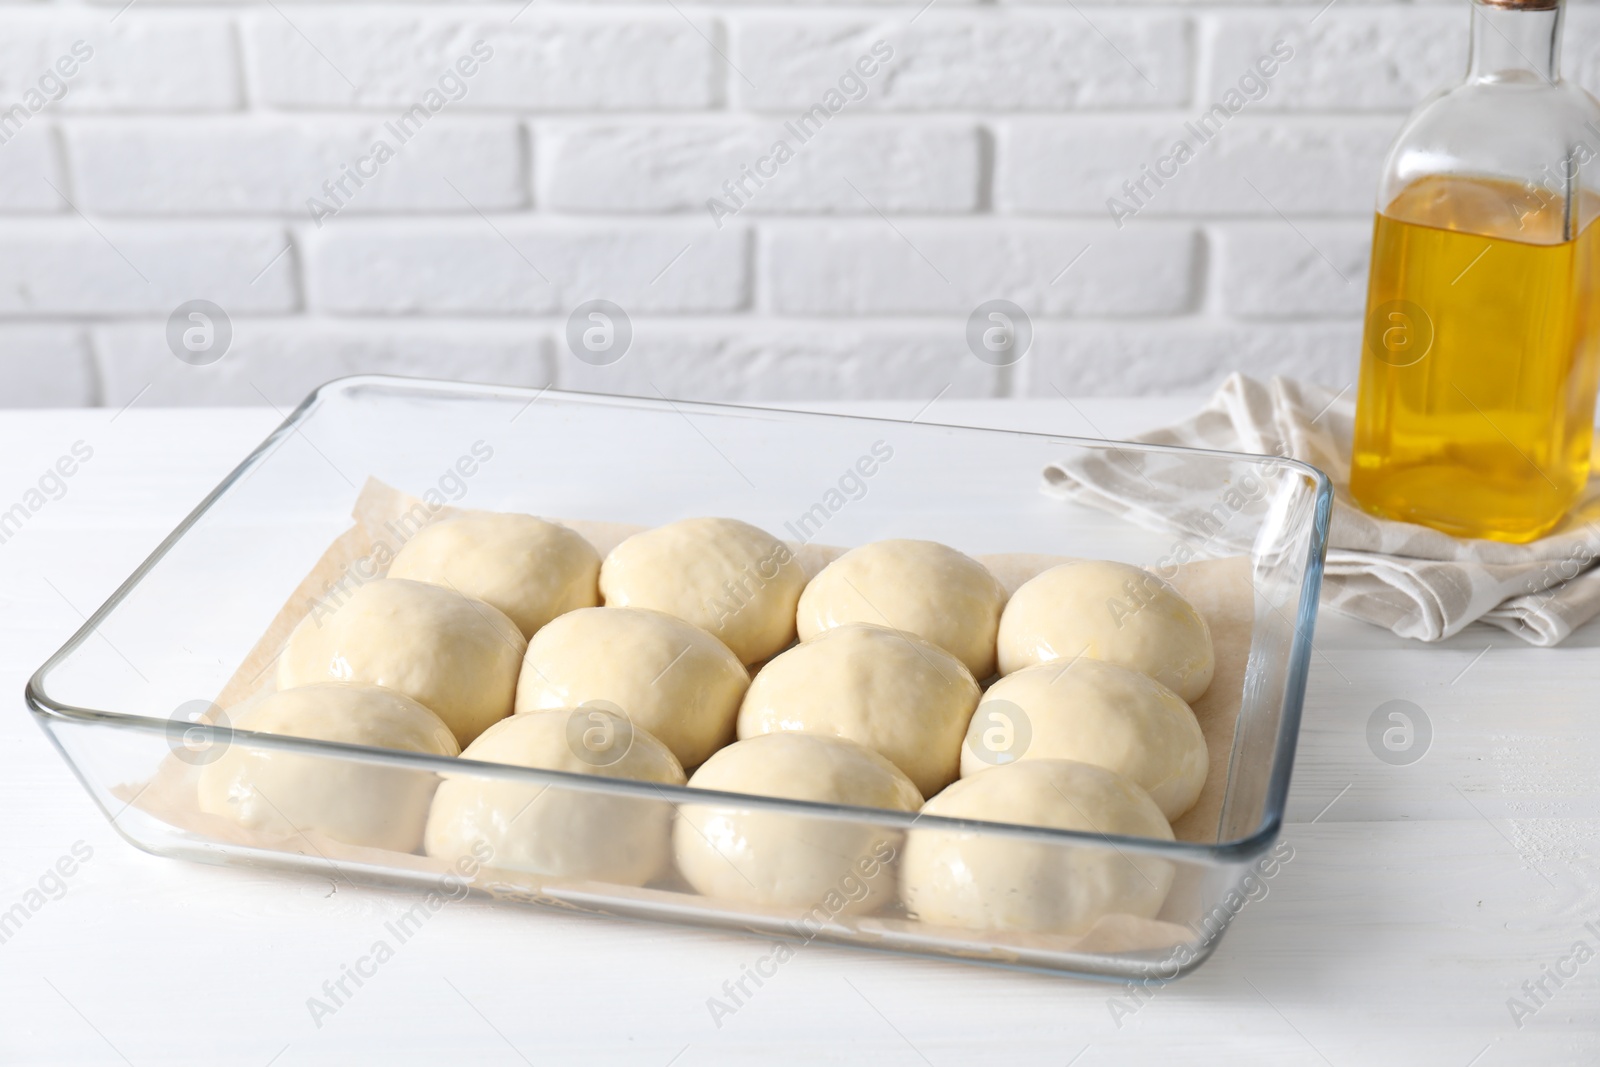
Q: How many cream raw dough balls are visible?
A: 12